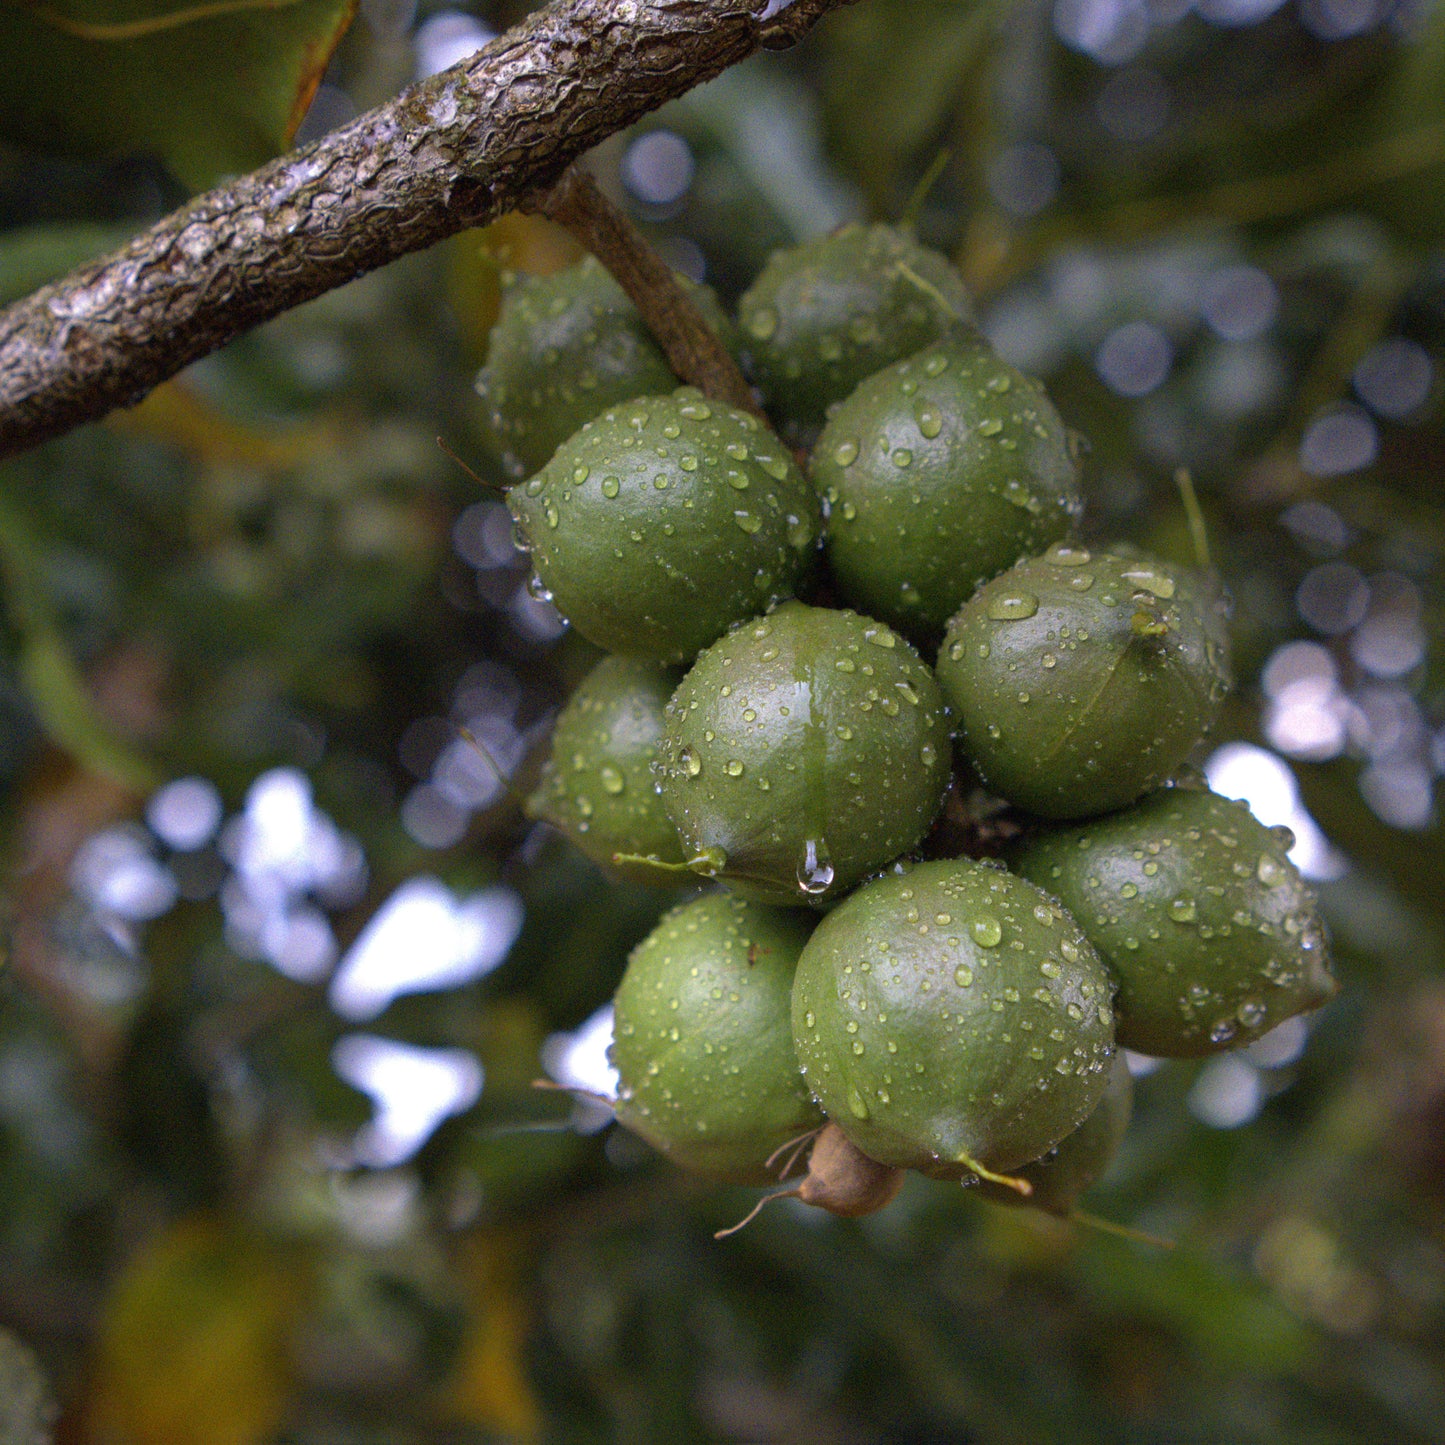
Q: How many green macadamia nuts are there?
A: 11